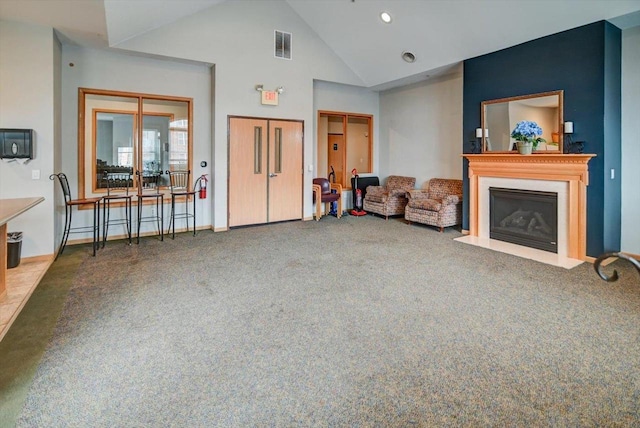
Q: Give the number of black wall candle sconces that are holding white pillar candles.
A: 2